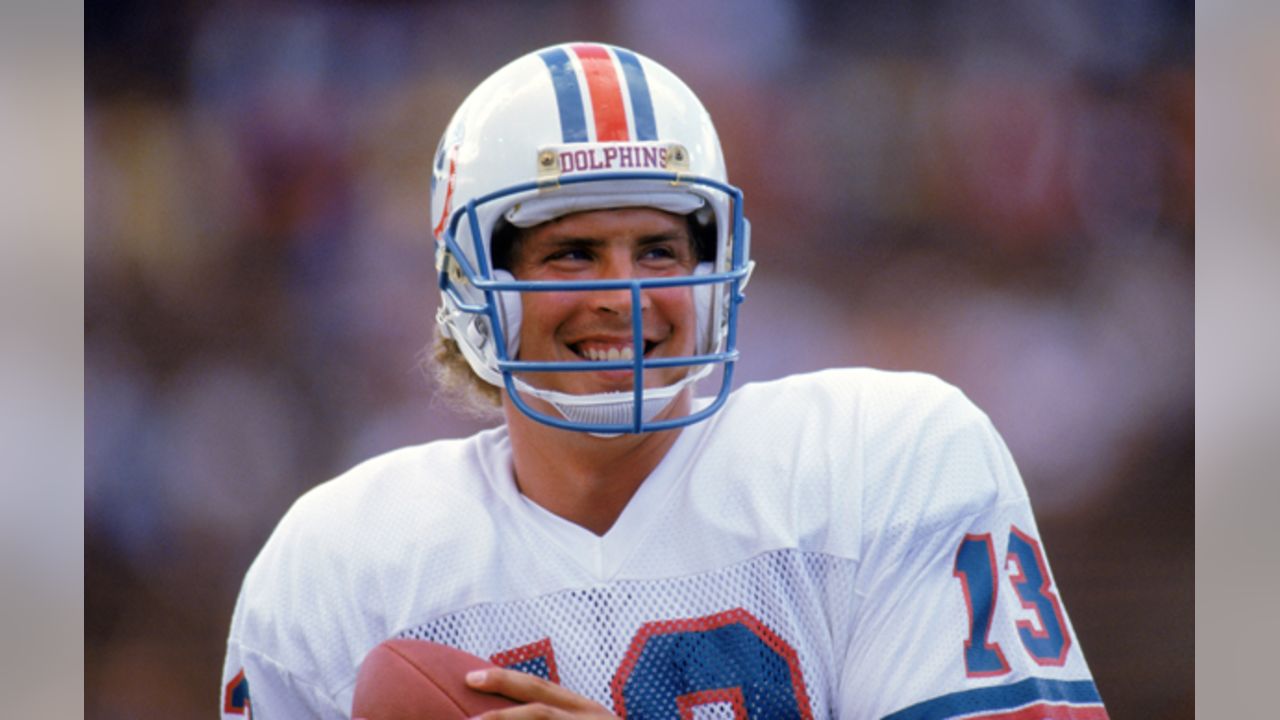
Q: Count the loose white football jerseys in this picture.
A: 1